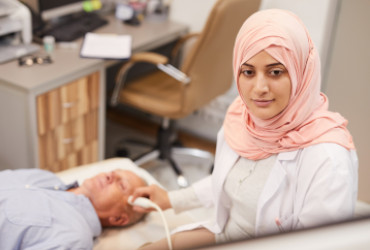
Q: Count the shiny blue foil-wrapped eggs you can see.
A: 0